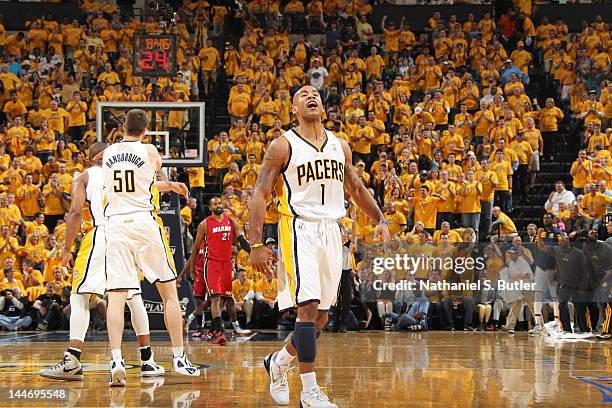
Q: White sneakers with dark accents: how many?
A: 6